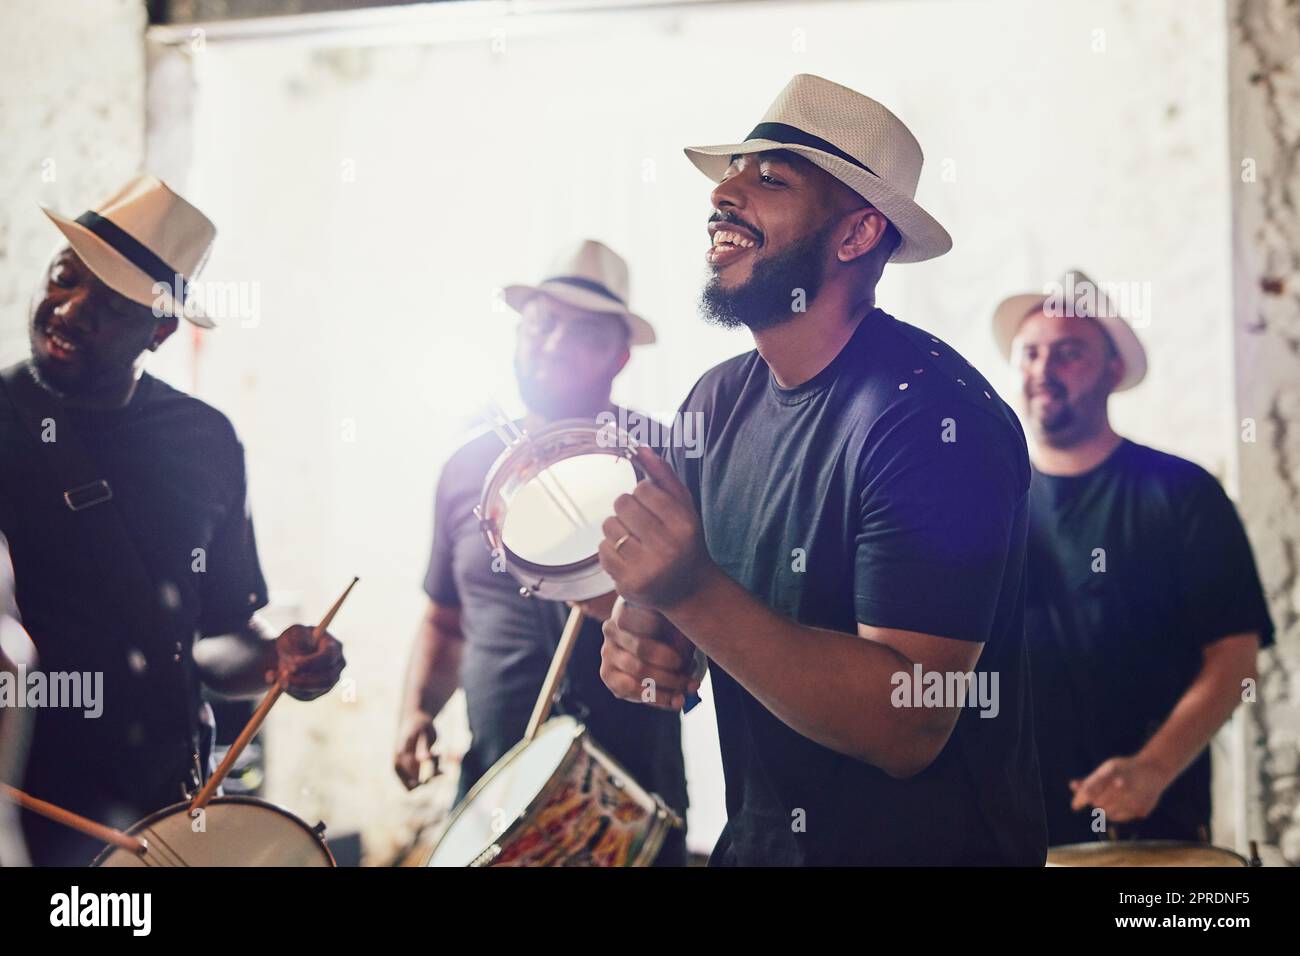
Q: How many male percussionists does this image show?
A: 4